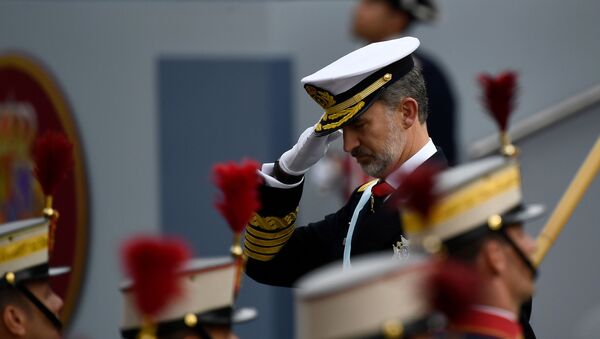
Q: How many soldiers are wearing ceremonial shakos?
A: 4